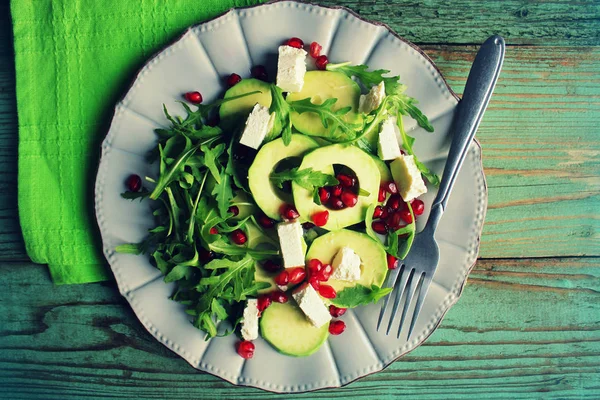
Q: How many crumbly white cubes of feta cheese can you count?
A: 9